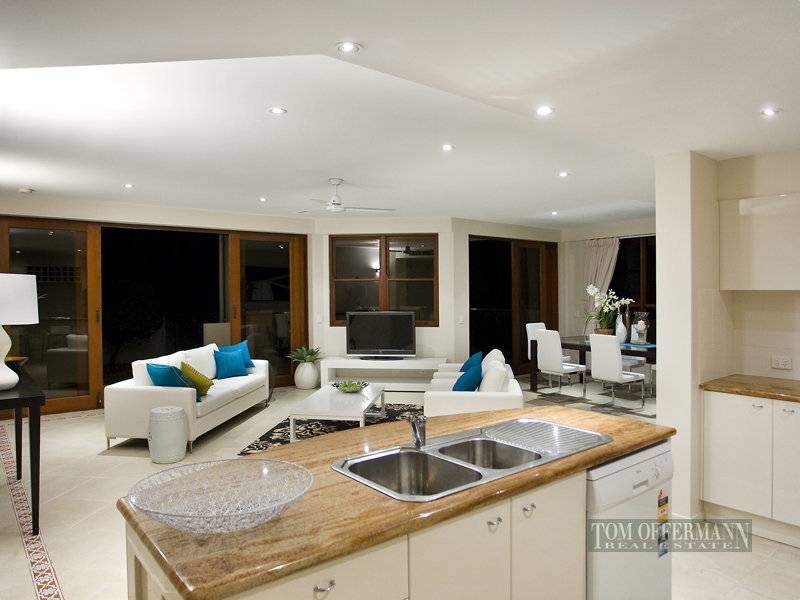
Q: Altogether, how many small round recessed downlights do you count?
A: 9